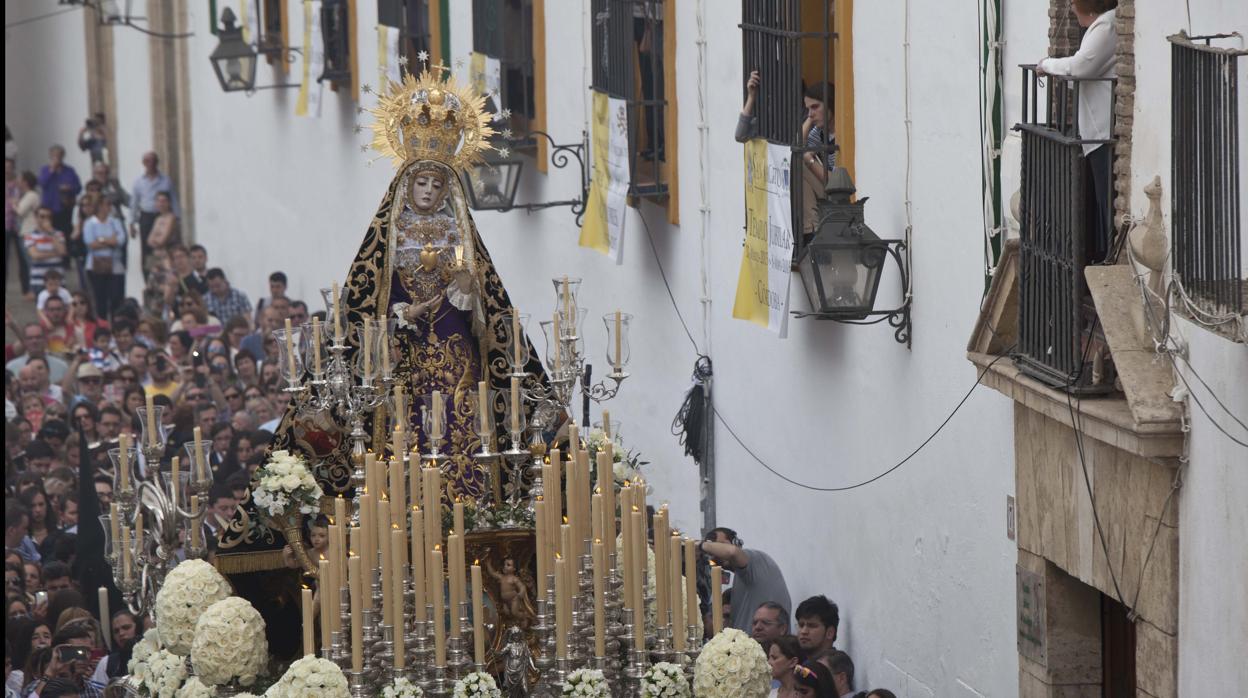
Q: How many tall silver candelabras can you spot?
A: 3